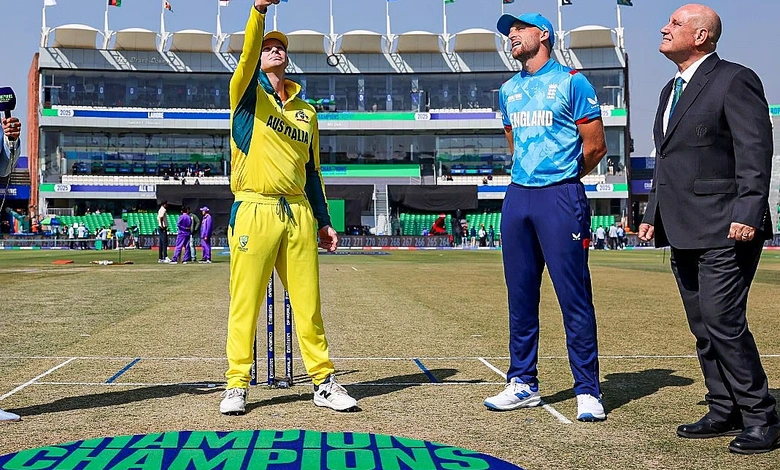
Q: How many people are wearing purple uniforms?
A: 2